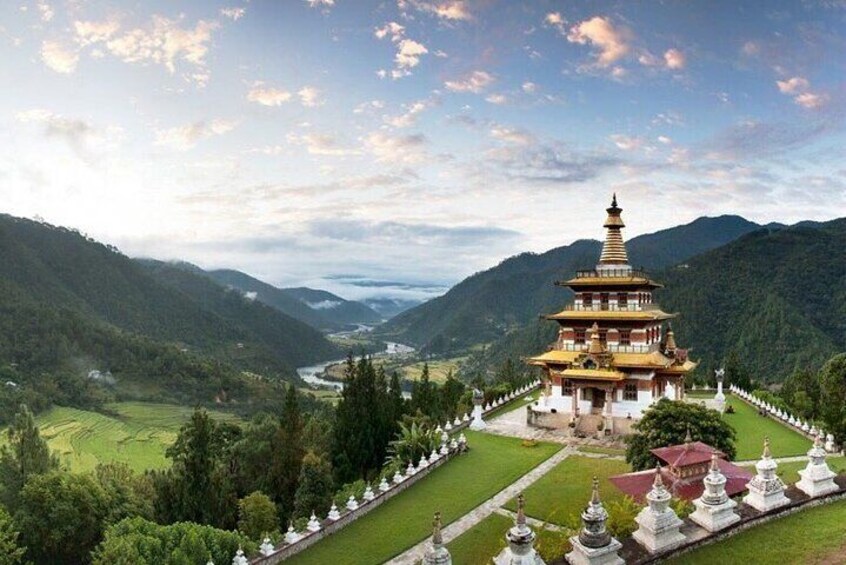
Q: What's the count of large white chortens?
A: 7